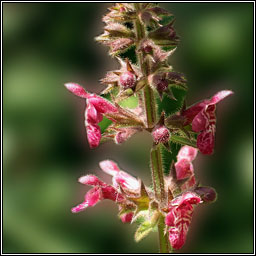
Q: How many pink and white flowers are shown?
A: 6